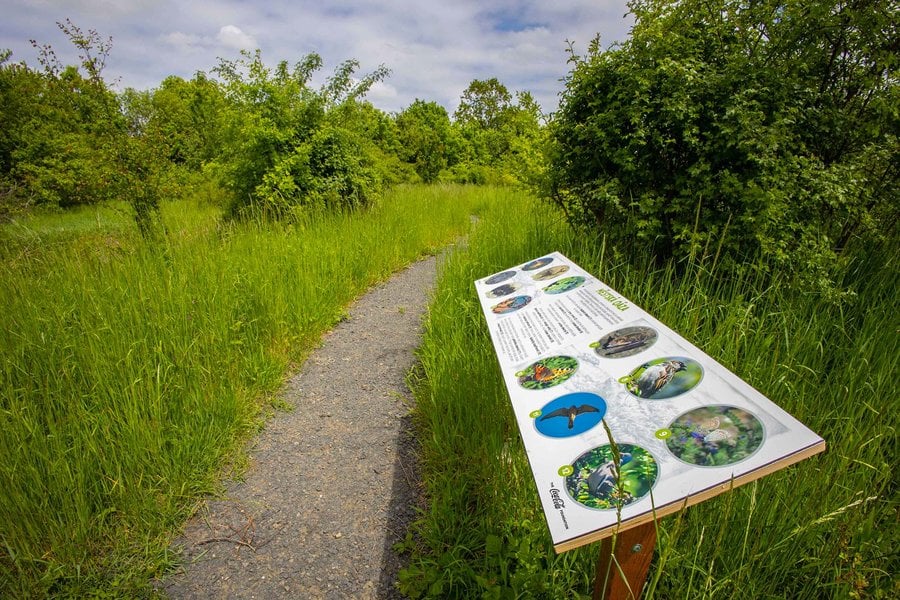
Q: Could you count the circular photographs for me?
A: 12